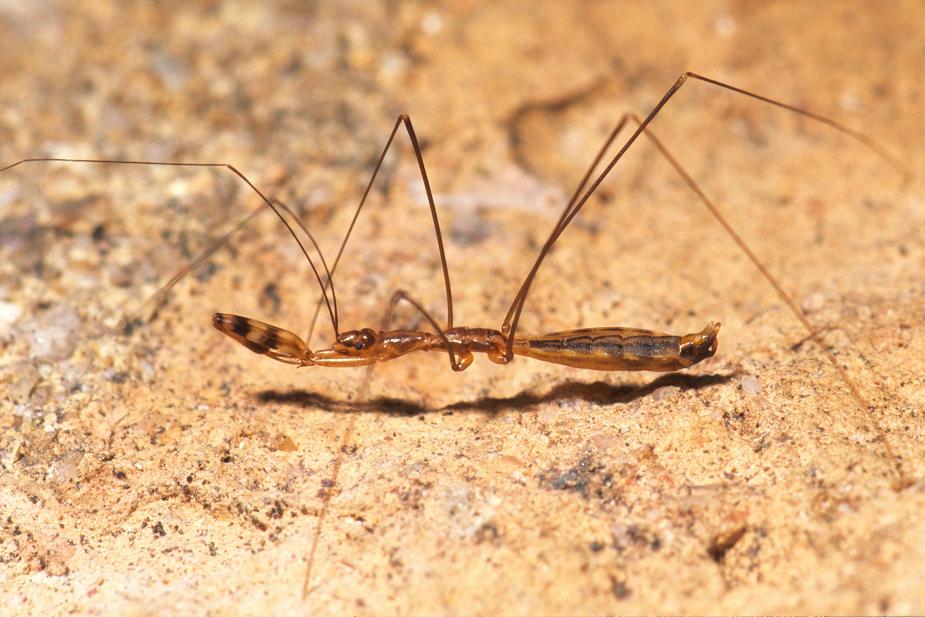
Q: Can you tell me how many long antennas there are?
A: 2